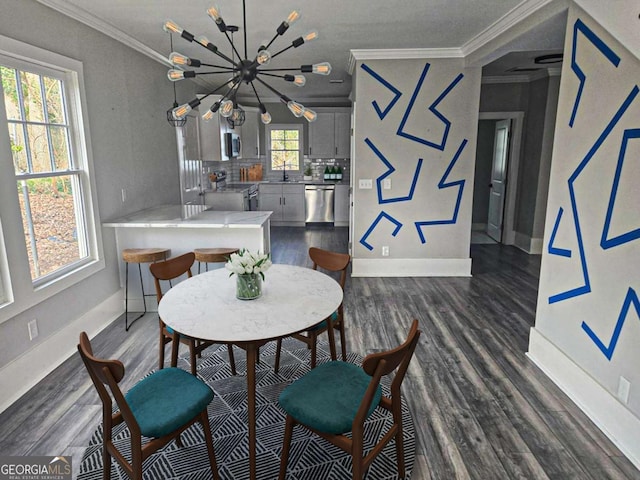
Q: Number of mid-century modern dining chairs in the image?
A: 4